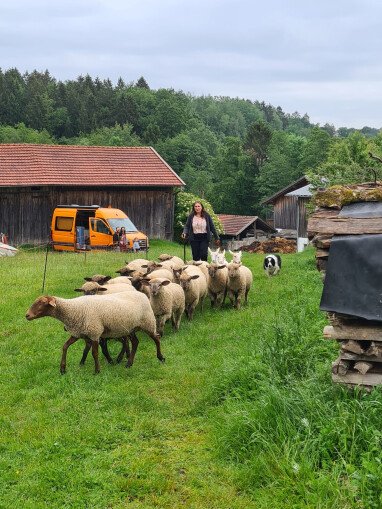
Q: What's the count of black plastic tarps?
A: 1